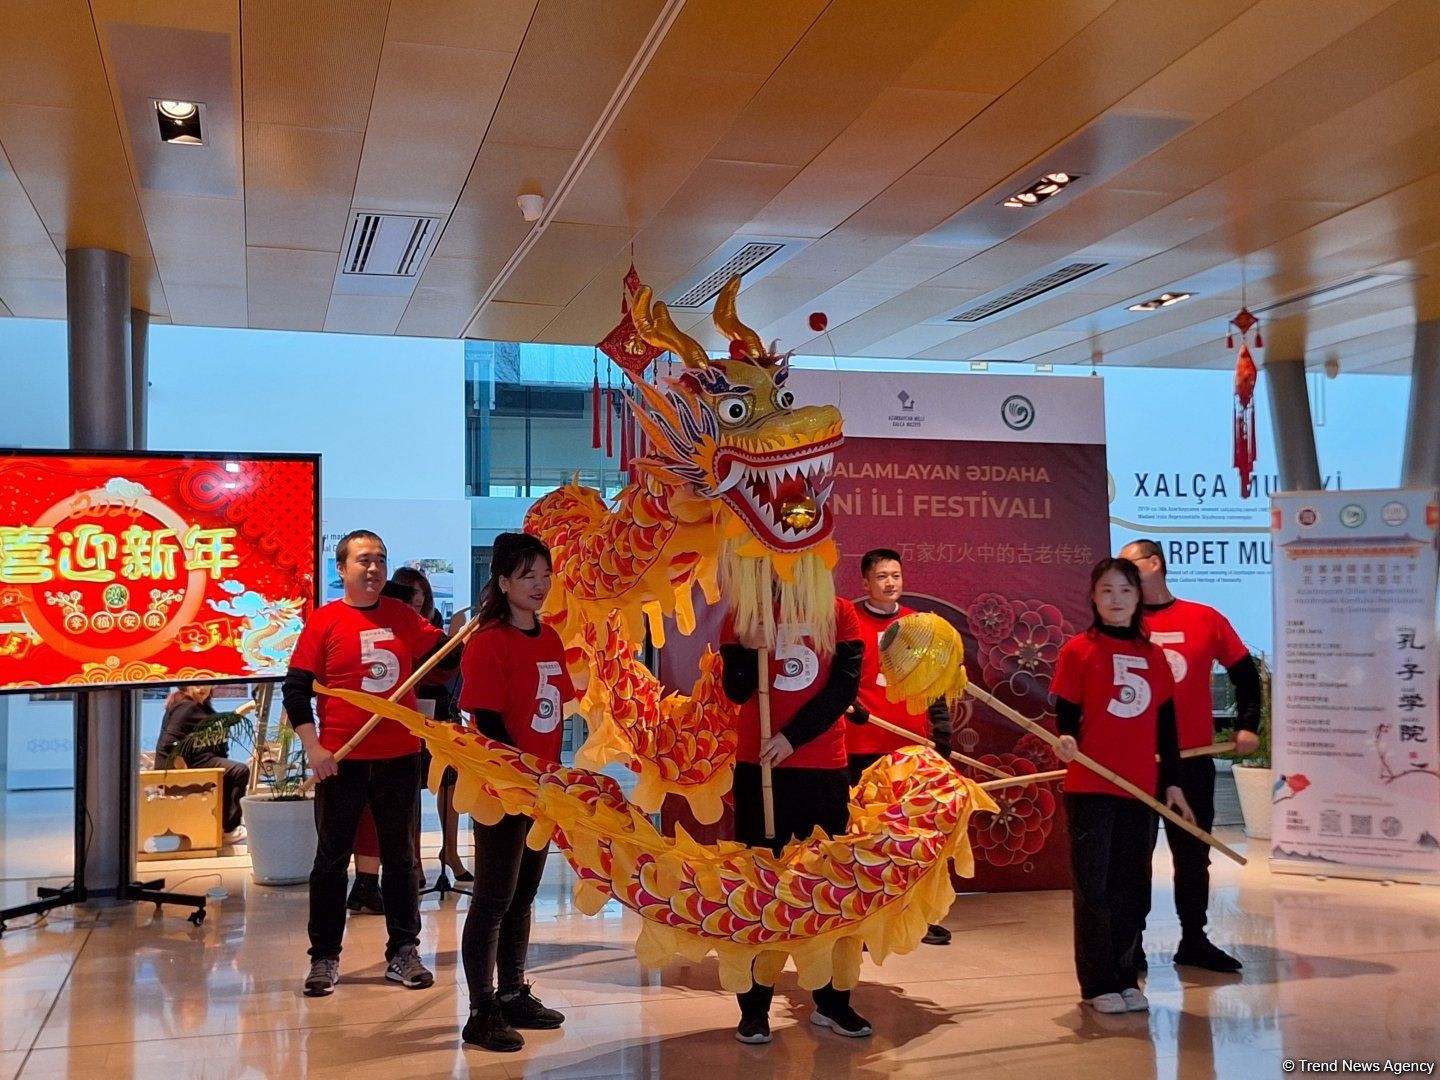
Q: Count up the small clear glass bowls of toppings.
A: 0